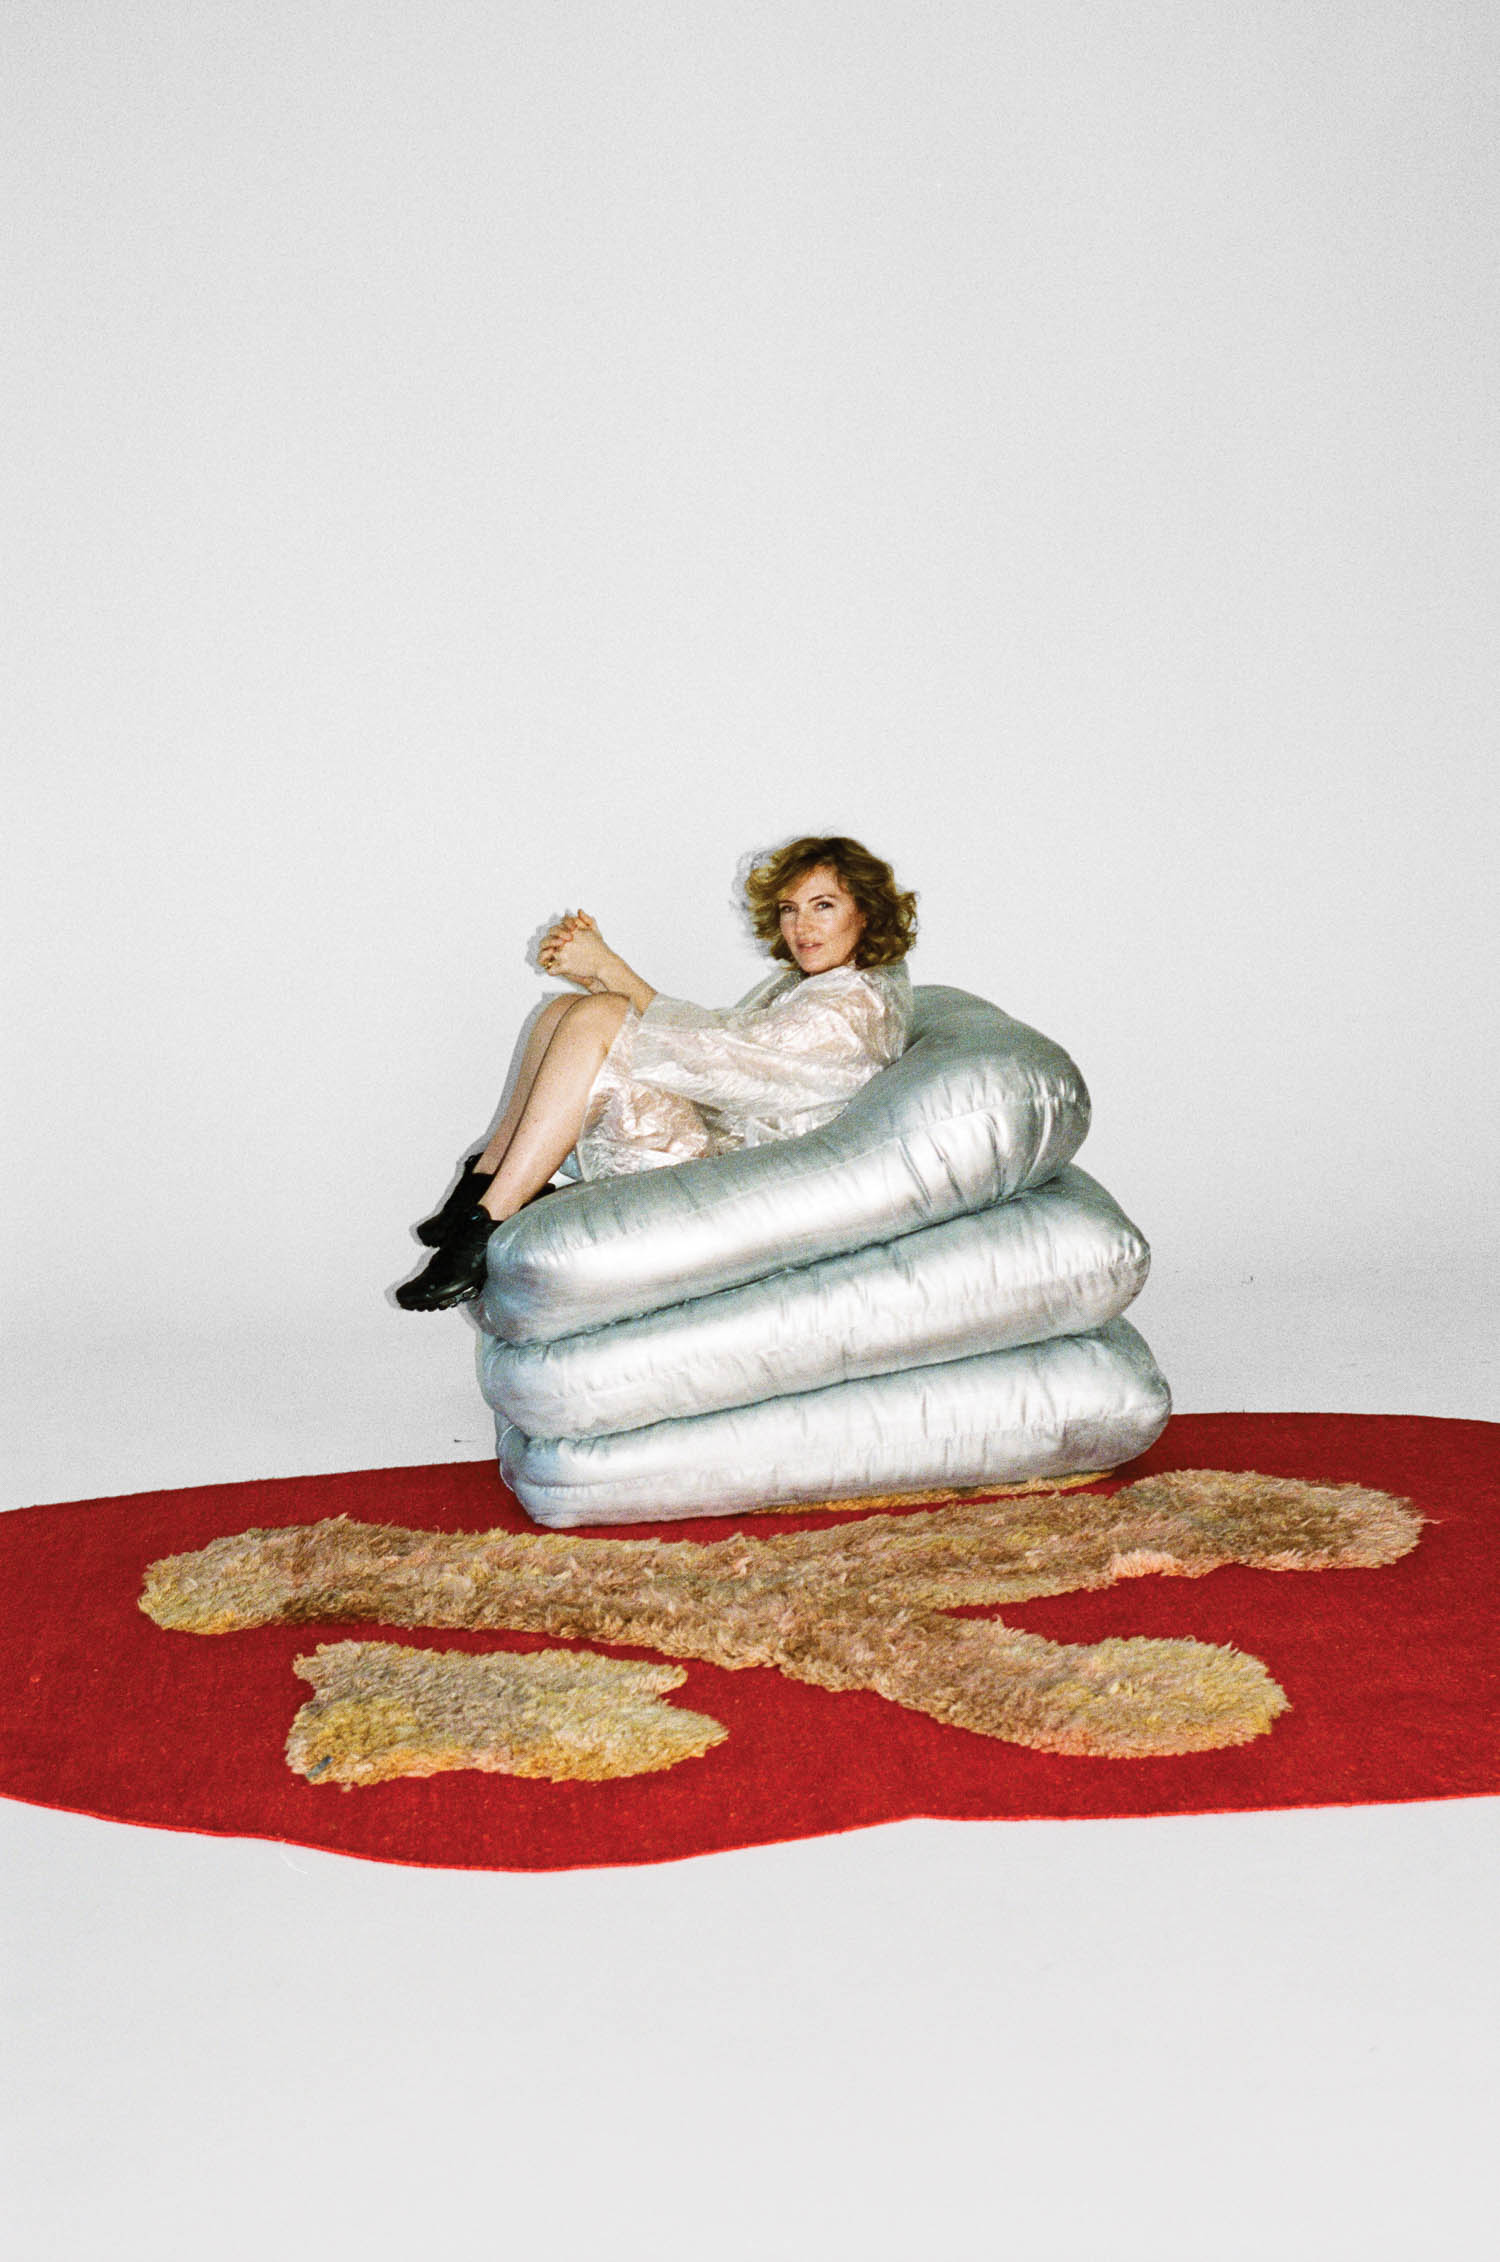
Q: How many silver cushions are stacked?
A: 3